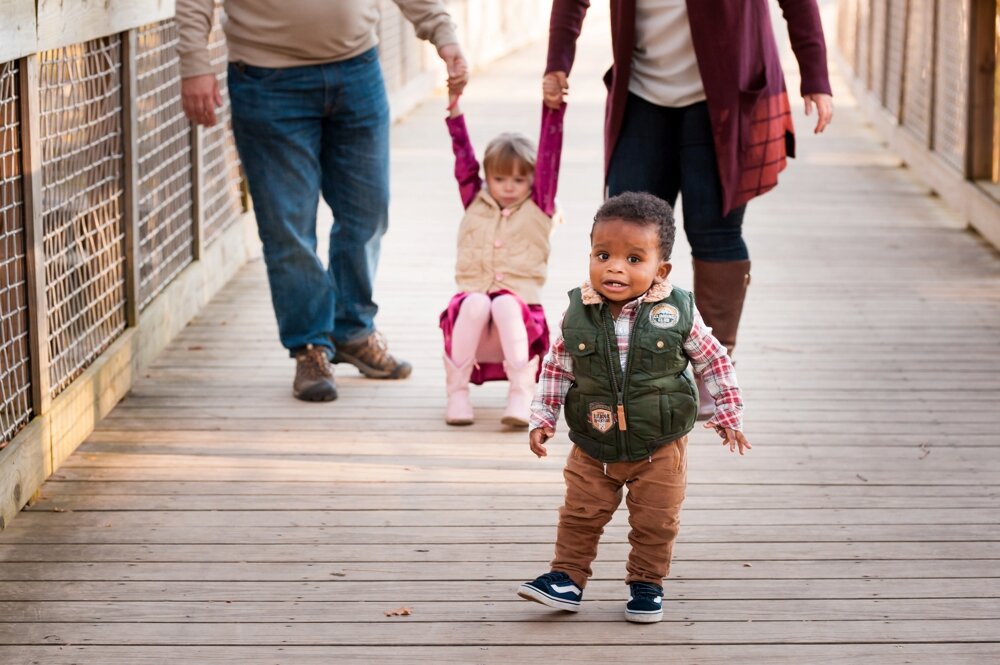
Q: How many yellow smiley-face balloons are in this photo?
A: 0